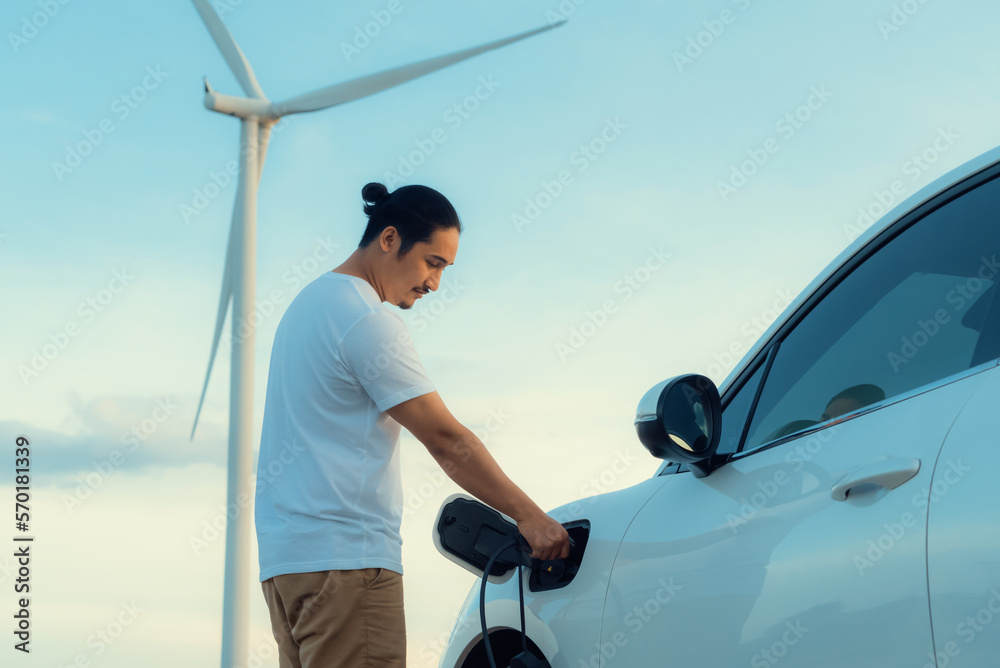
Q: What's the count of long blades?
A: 3